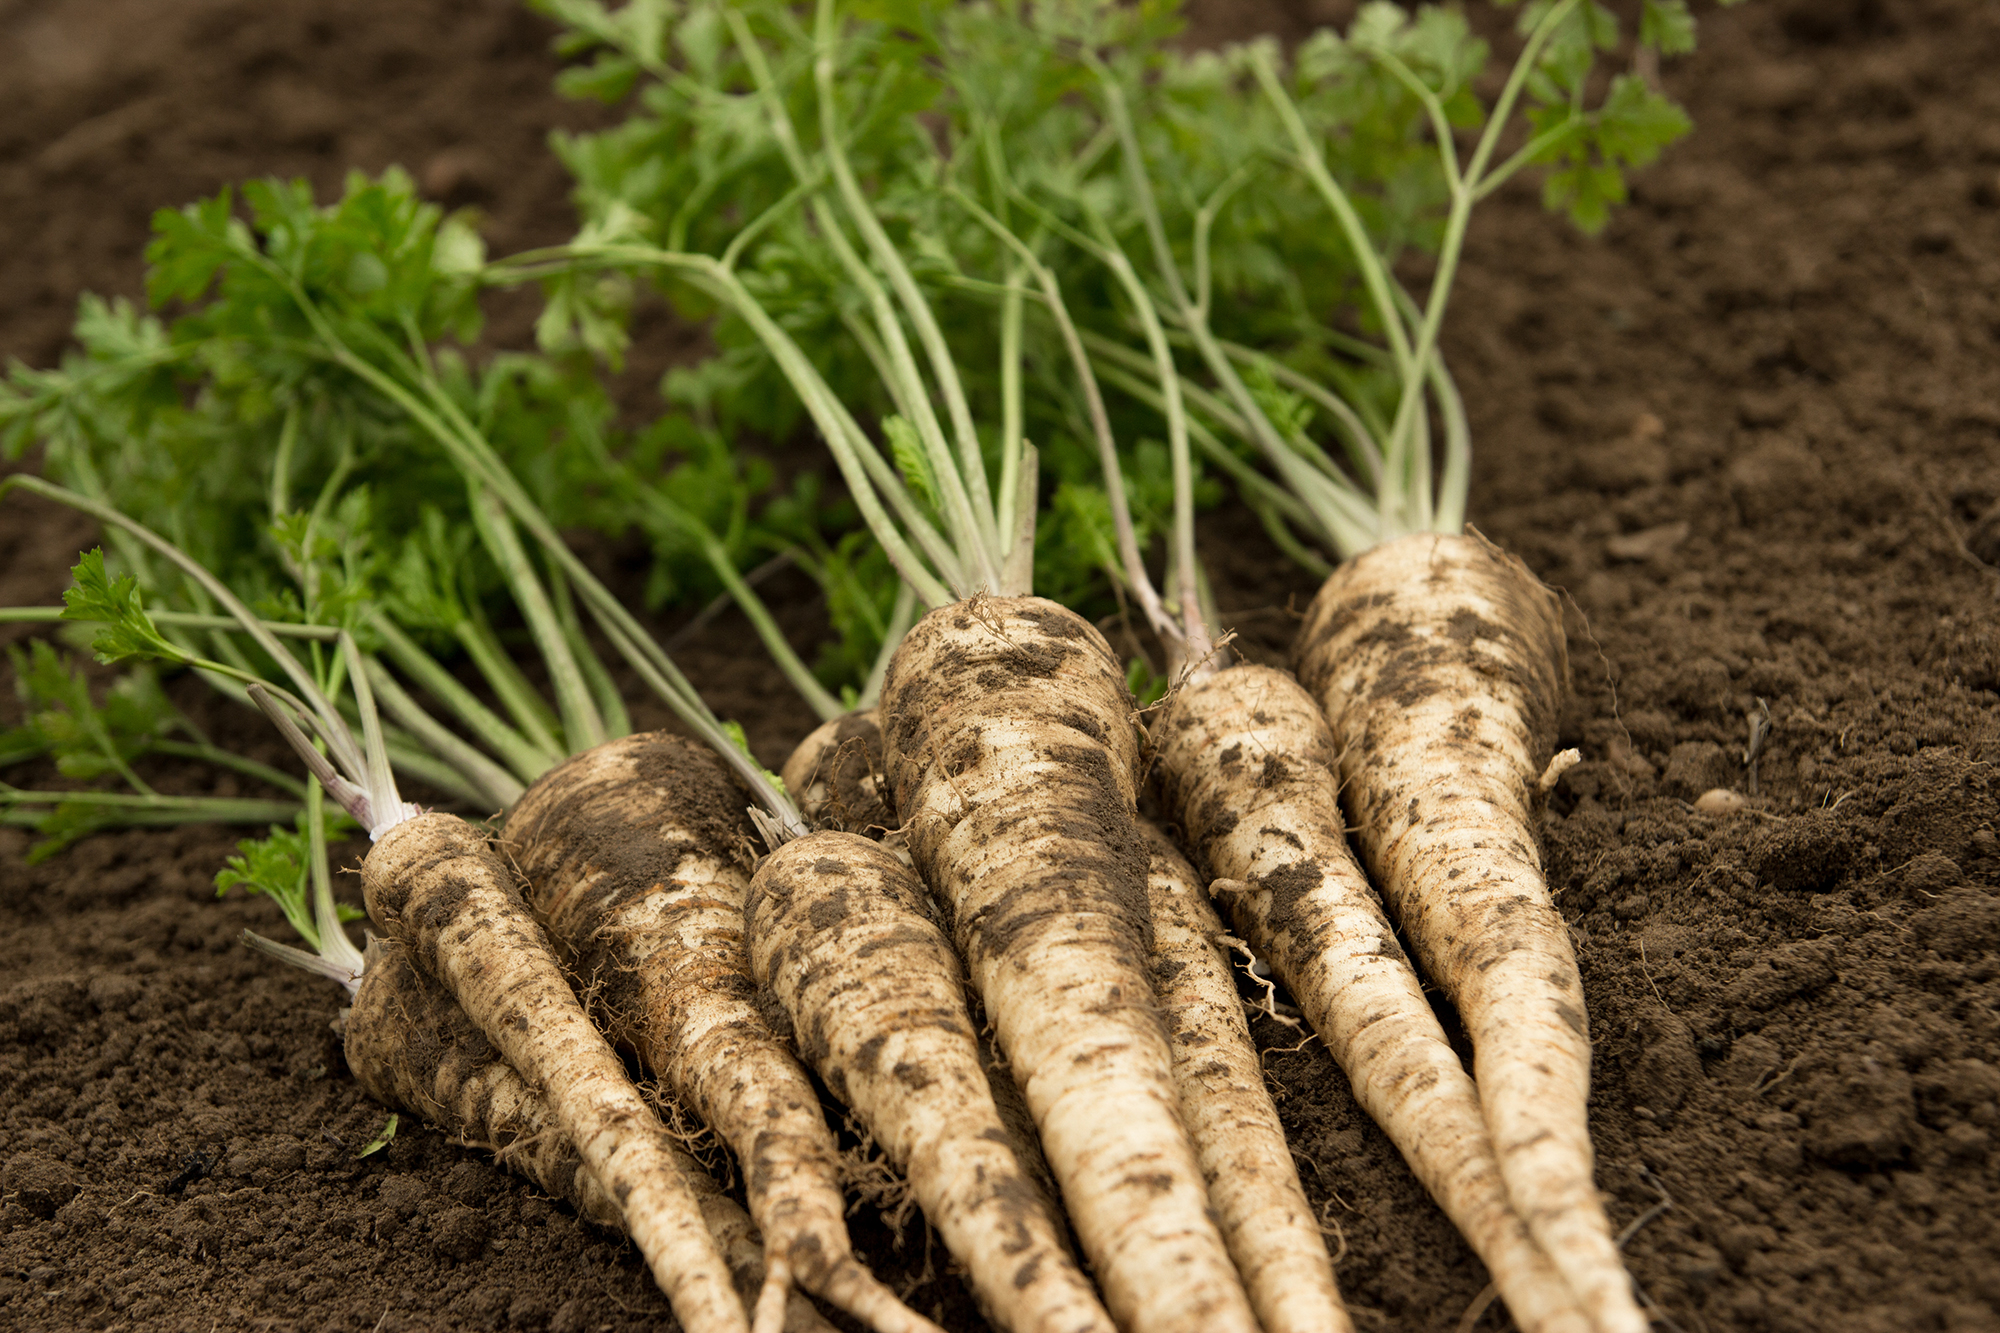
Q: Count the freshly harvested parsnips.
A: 9